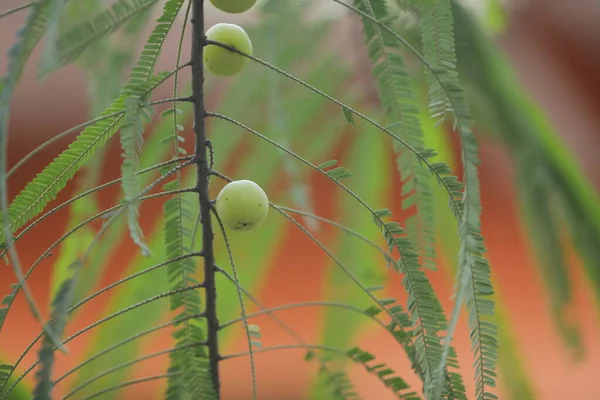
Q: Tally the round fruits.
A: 3